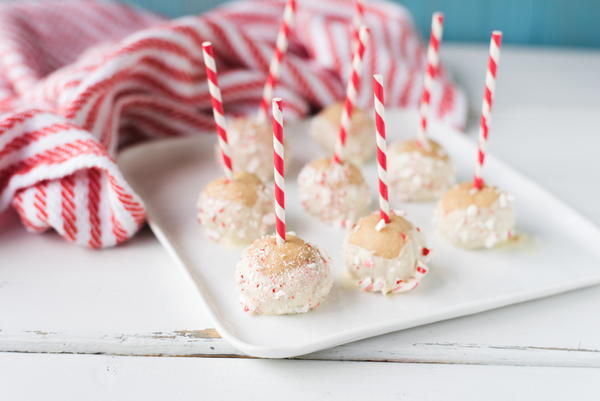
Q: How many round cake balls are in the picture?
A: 8